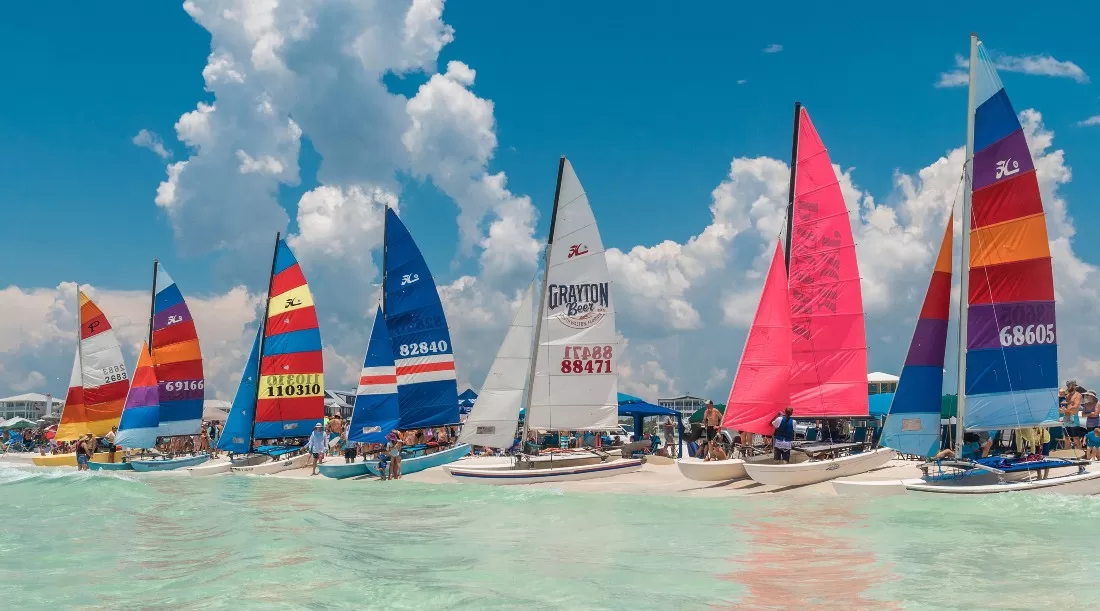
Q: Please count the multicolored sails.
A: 9